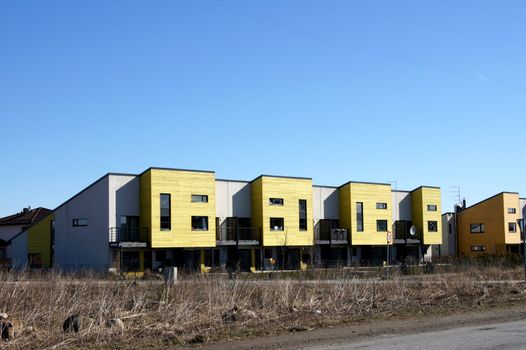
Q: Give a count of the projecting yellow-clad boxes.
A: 4